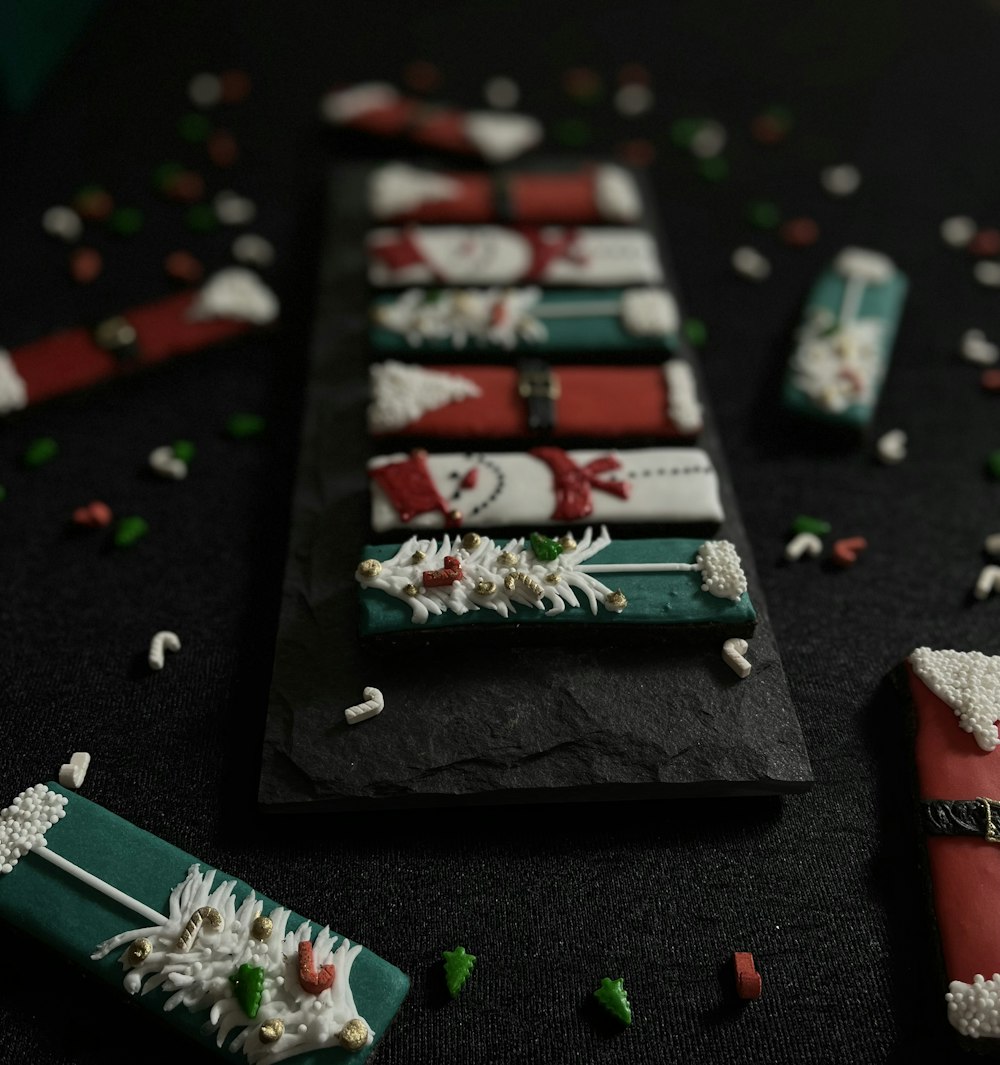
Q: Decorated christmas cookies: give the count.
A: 11